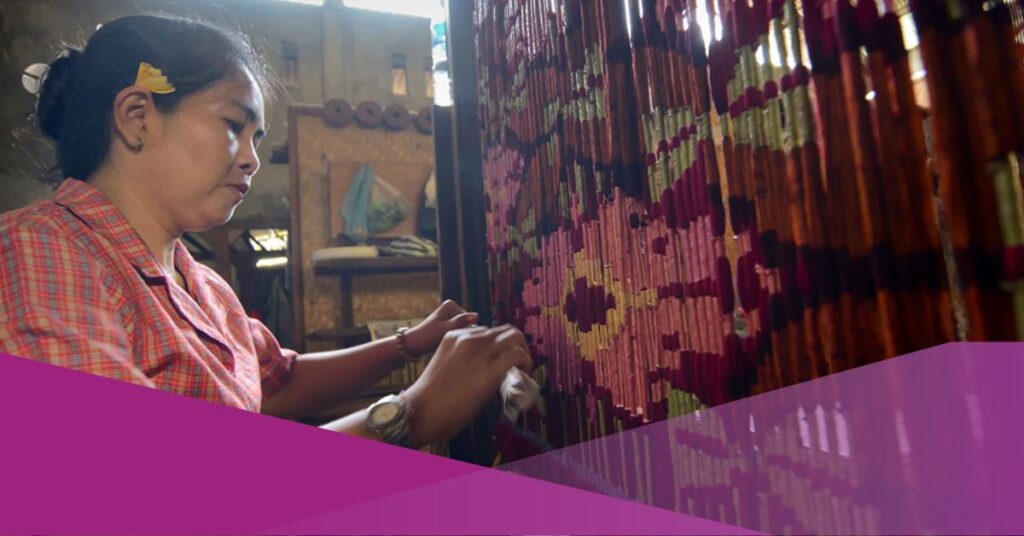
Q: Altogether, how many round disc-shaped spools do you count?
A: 4